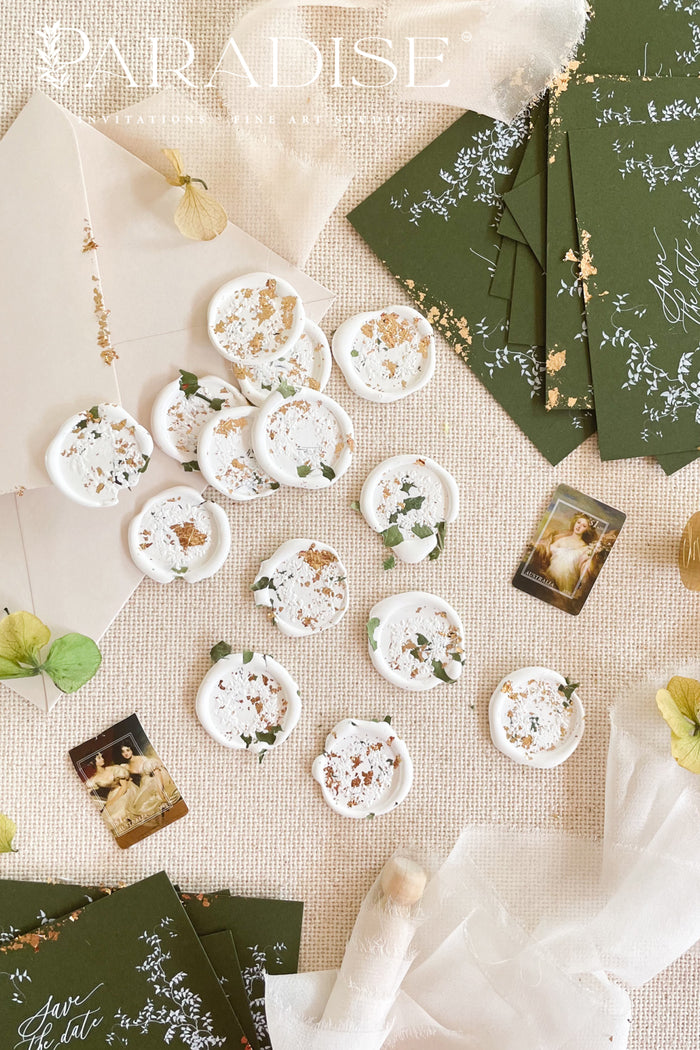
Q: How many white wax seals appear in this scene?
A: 14